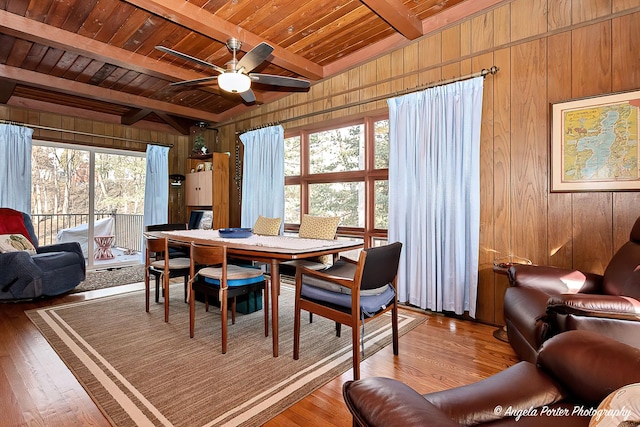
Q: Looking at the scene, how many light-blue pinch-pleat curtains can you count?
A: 4